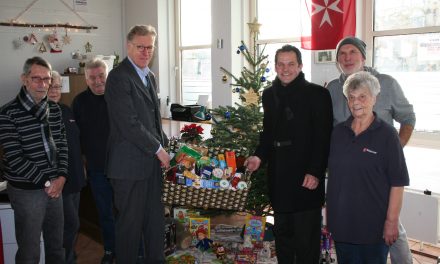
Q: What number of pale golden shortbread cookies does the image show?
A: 0